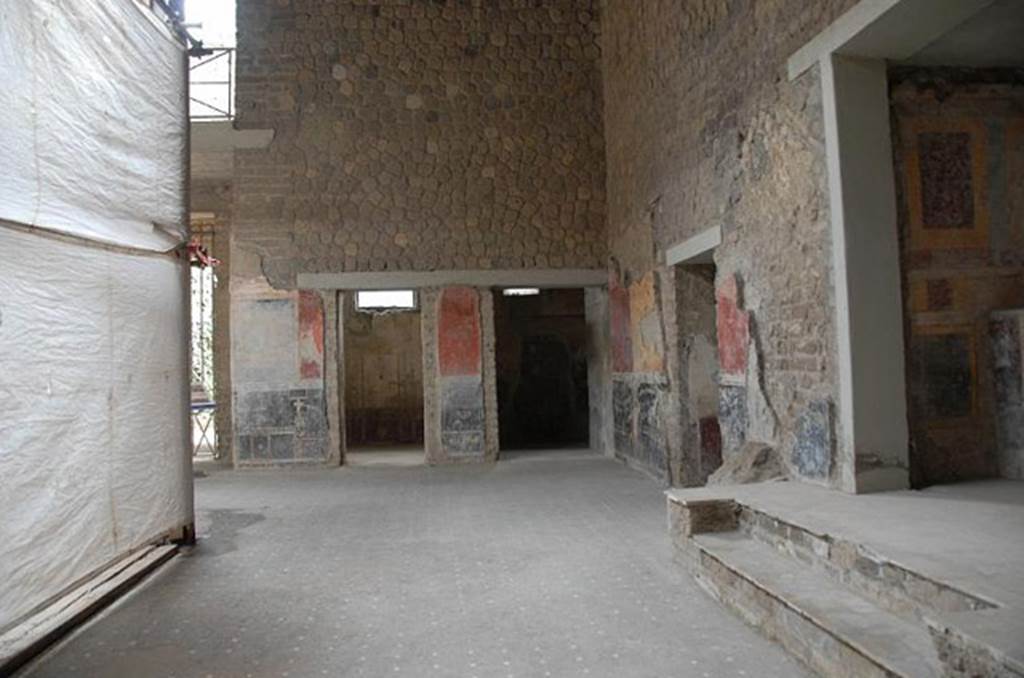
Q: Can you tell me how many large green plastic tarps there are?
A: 0